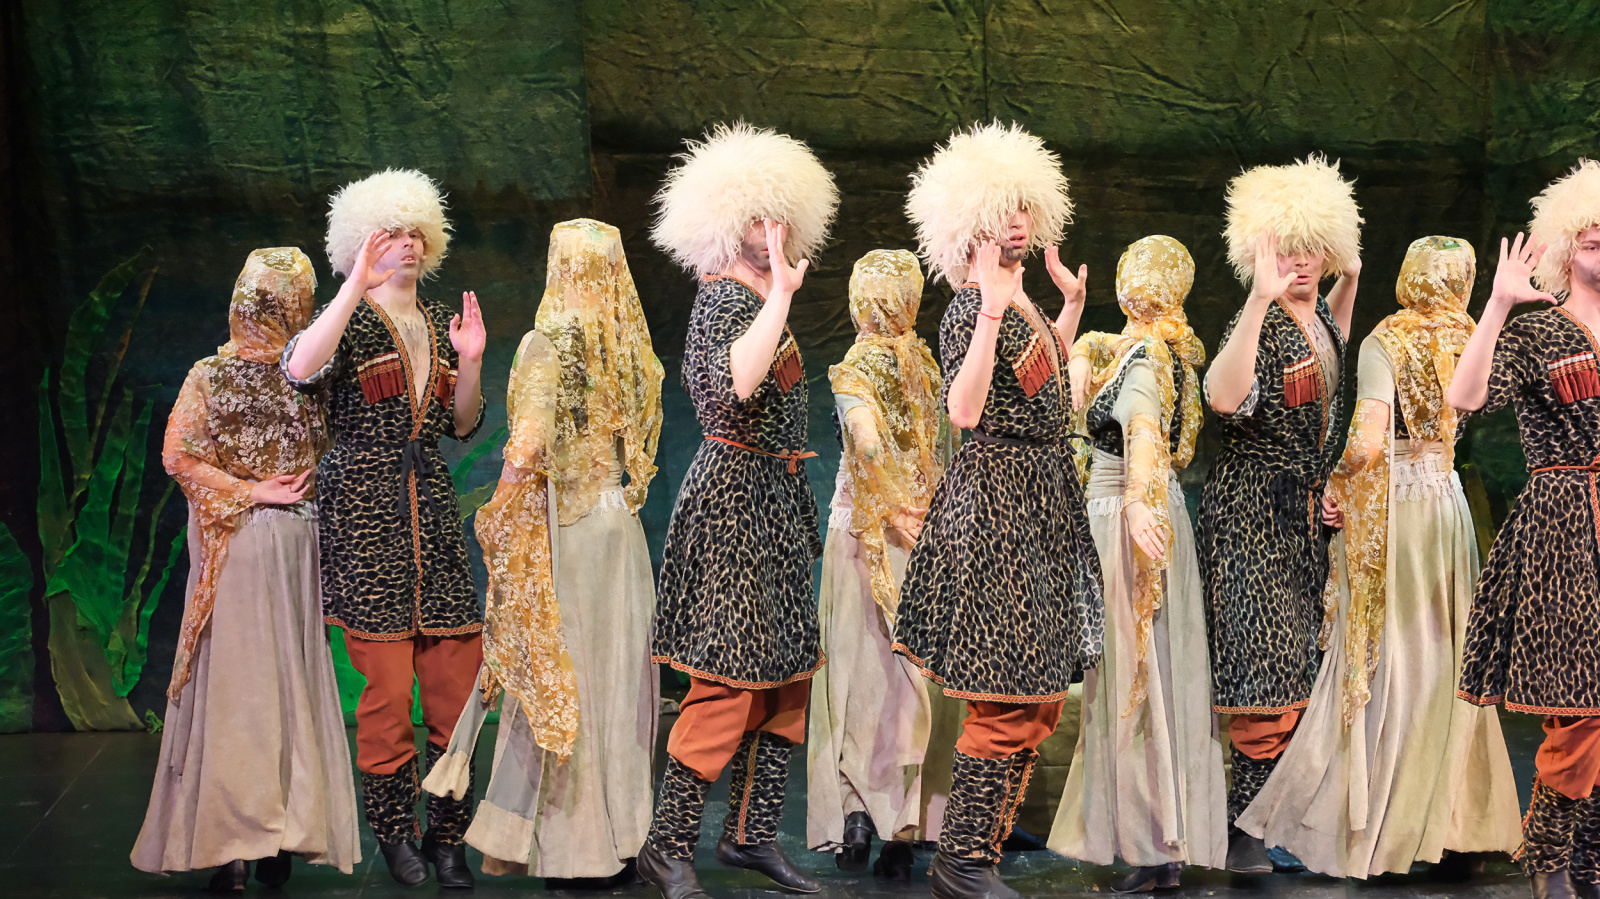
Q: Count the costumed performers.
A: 10